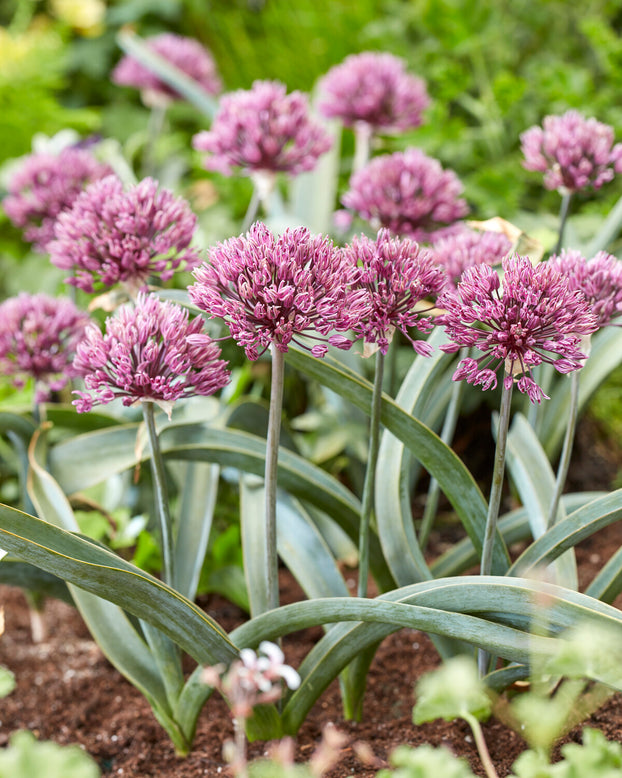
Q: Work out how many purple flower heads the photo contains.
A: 14